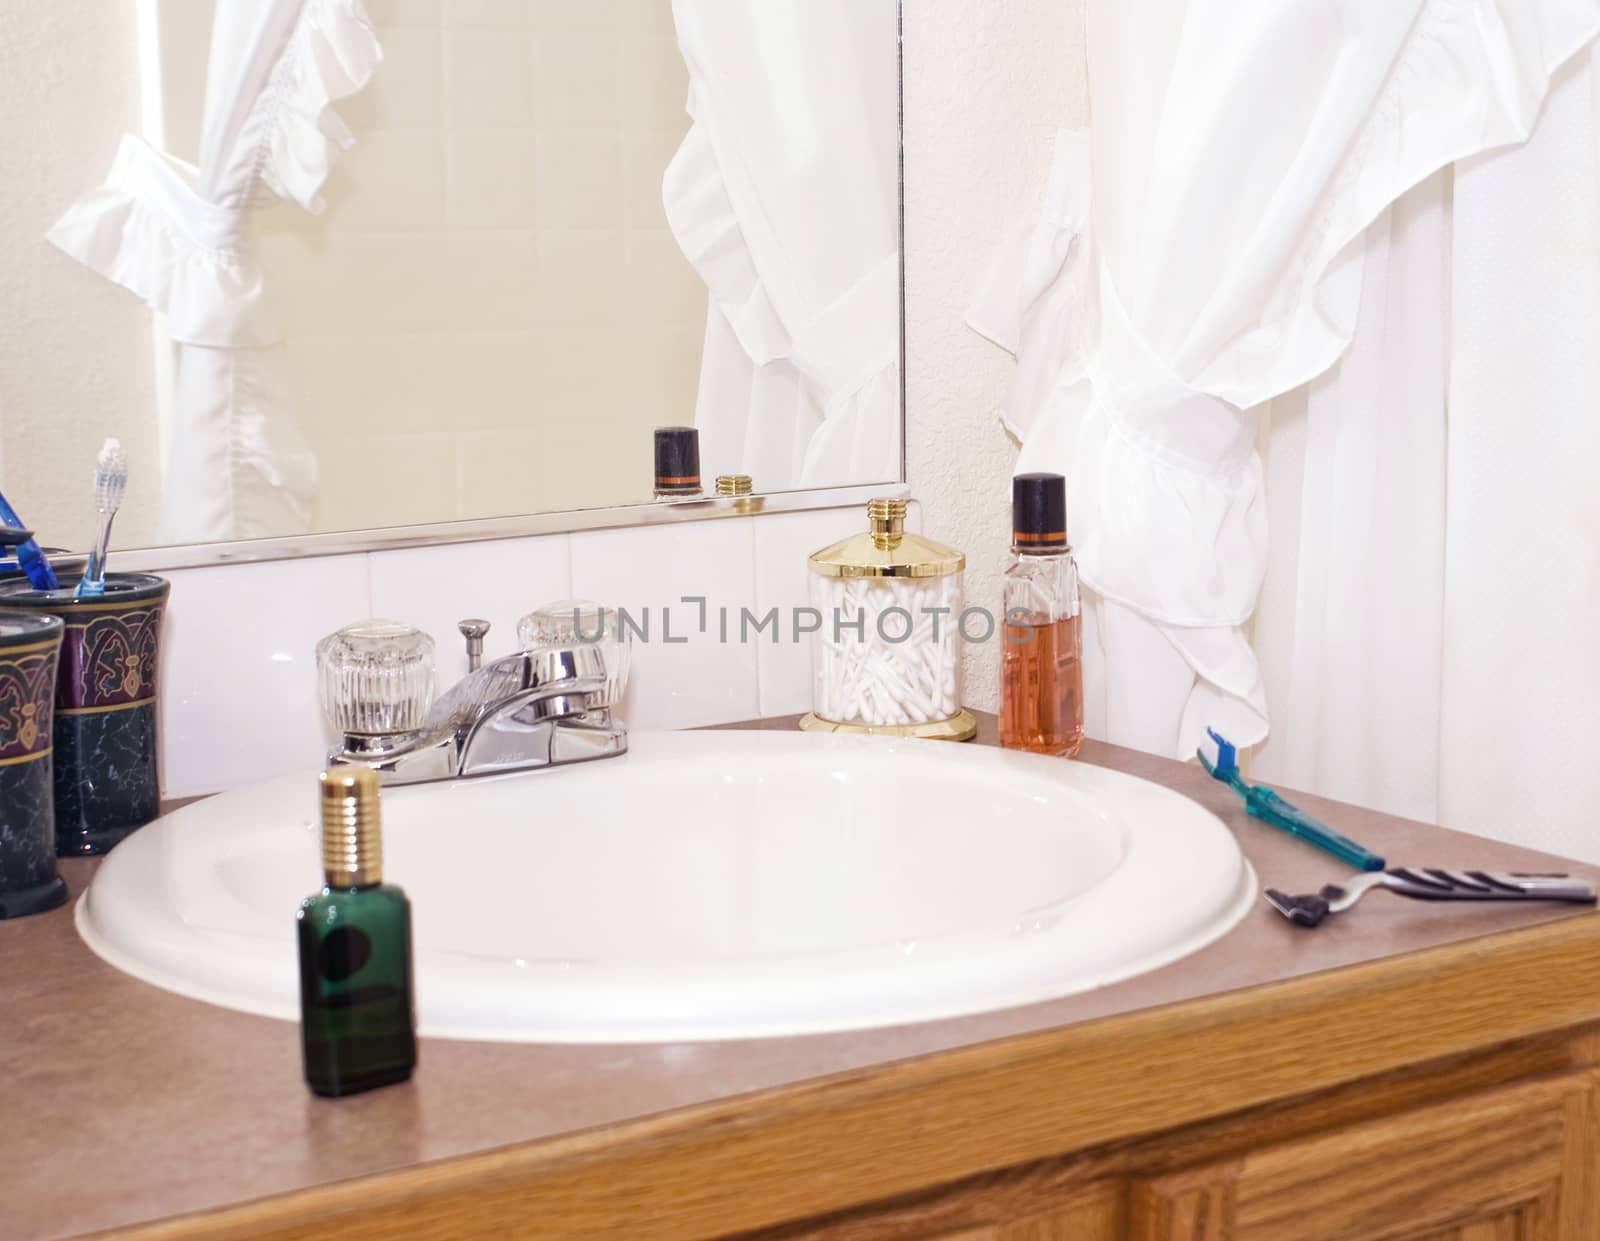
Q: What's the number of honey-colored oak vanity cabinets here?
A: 1